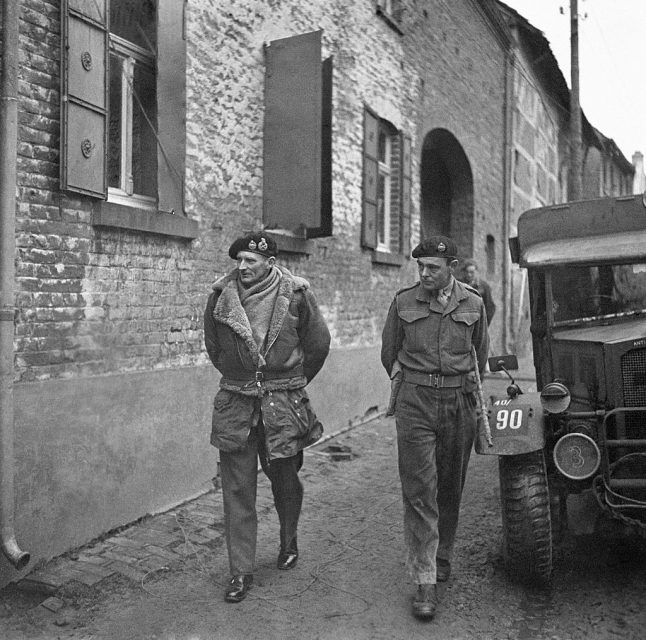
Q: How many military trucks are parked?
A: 1